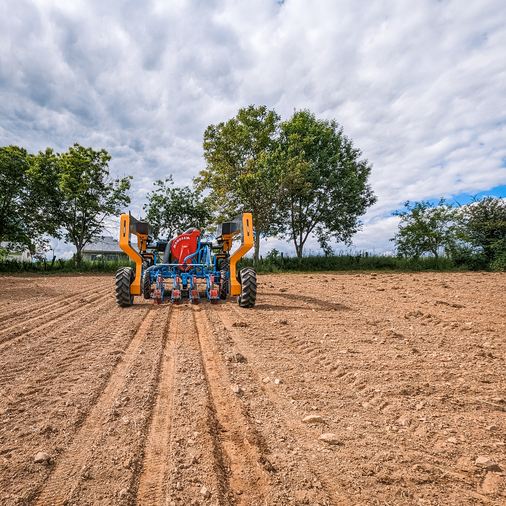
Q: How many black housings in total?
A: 2